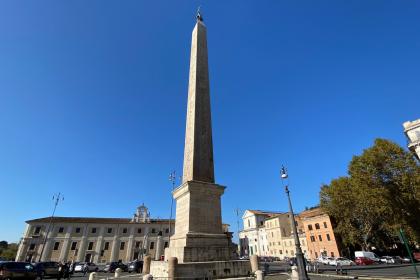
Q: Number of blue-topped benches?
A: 0